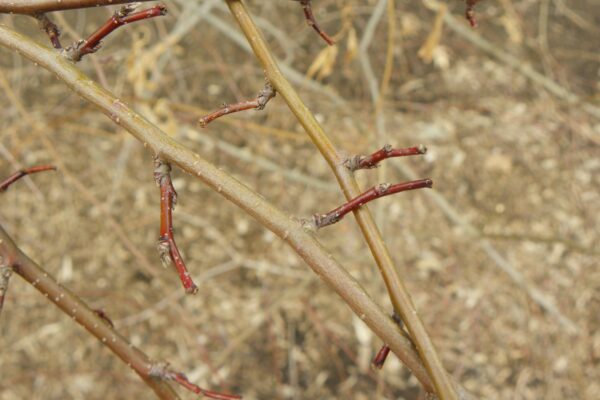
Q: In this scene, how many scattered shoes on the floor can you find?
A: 0